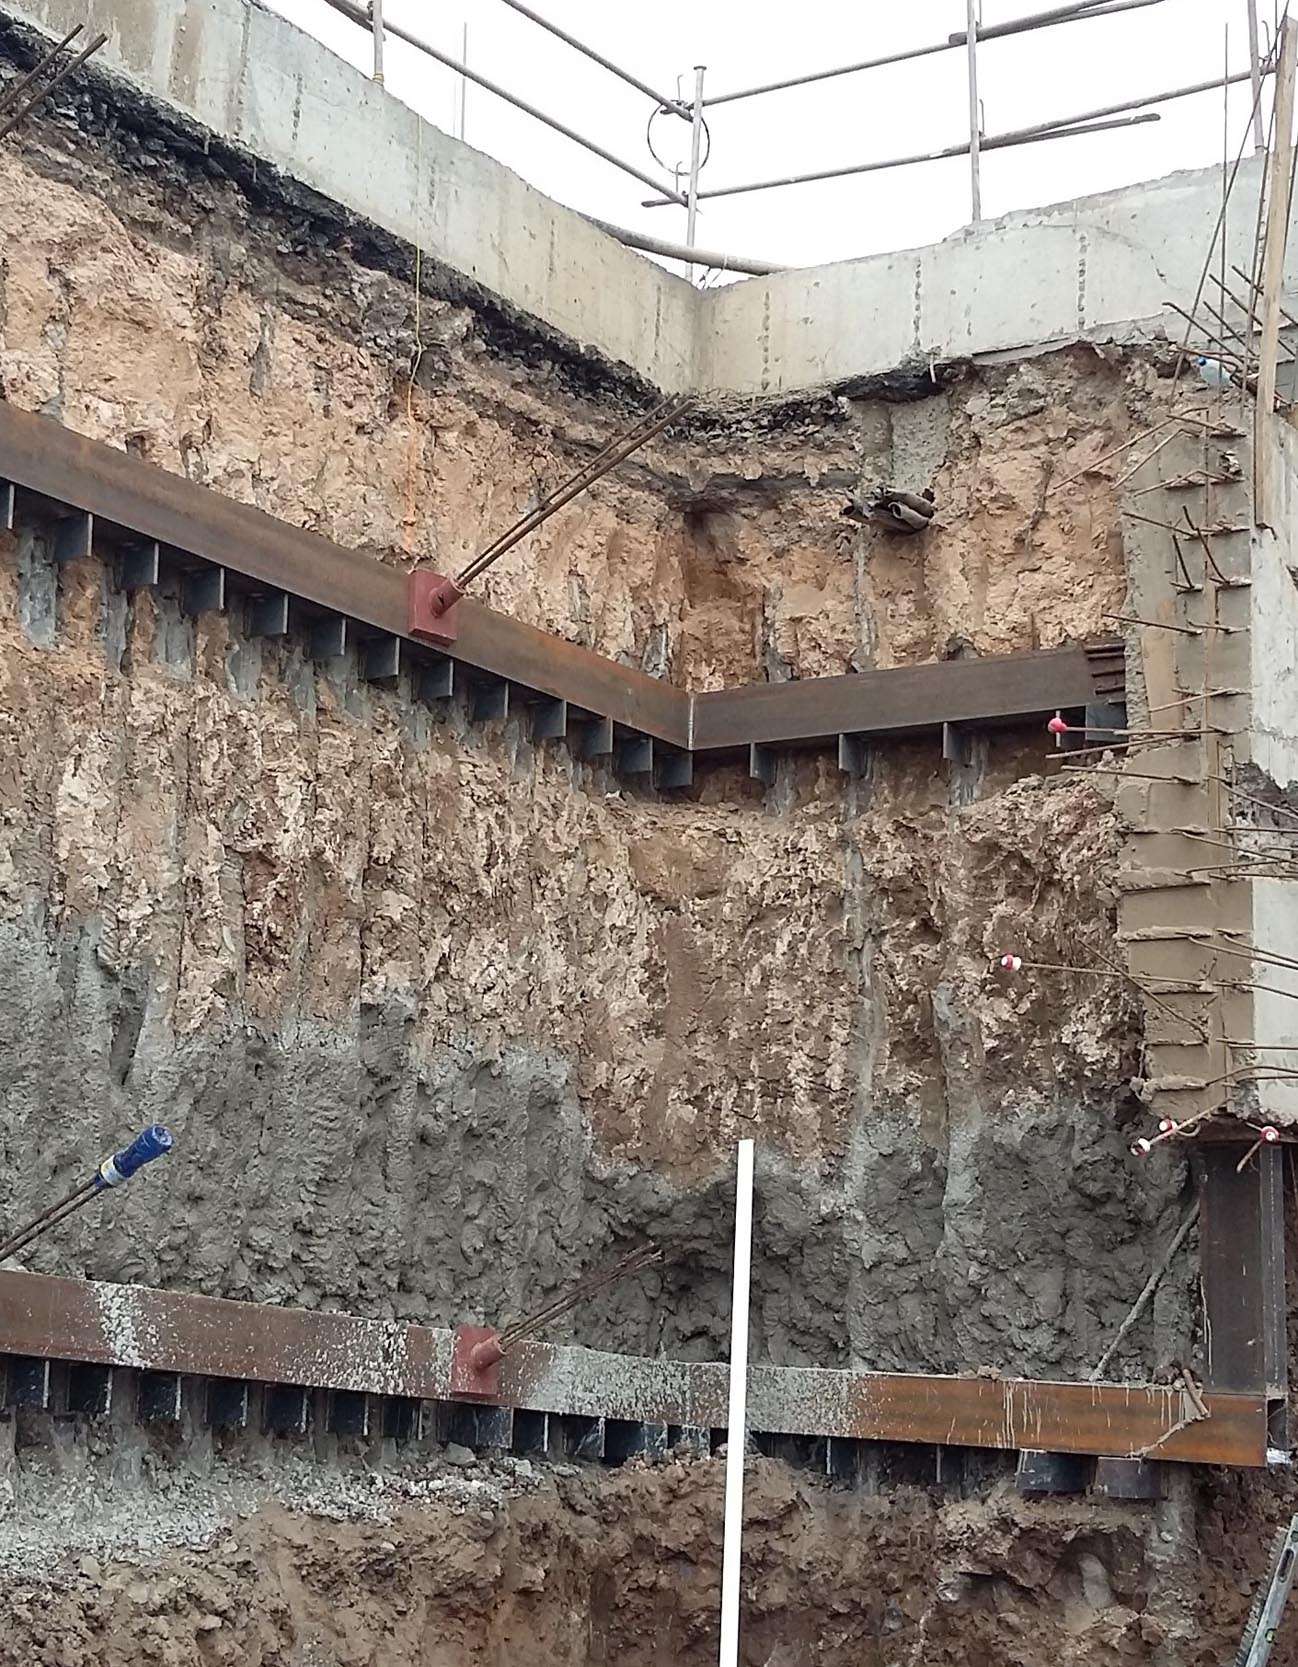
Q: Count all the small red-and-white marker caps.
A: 5